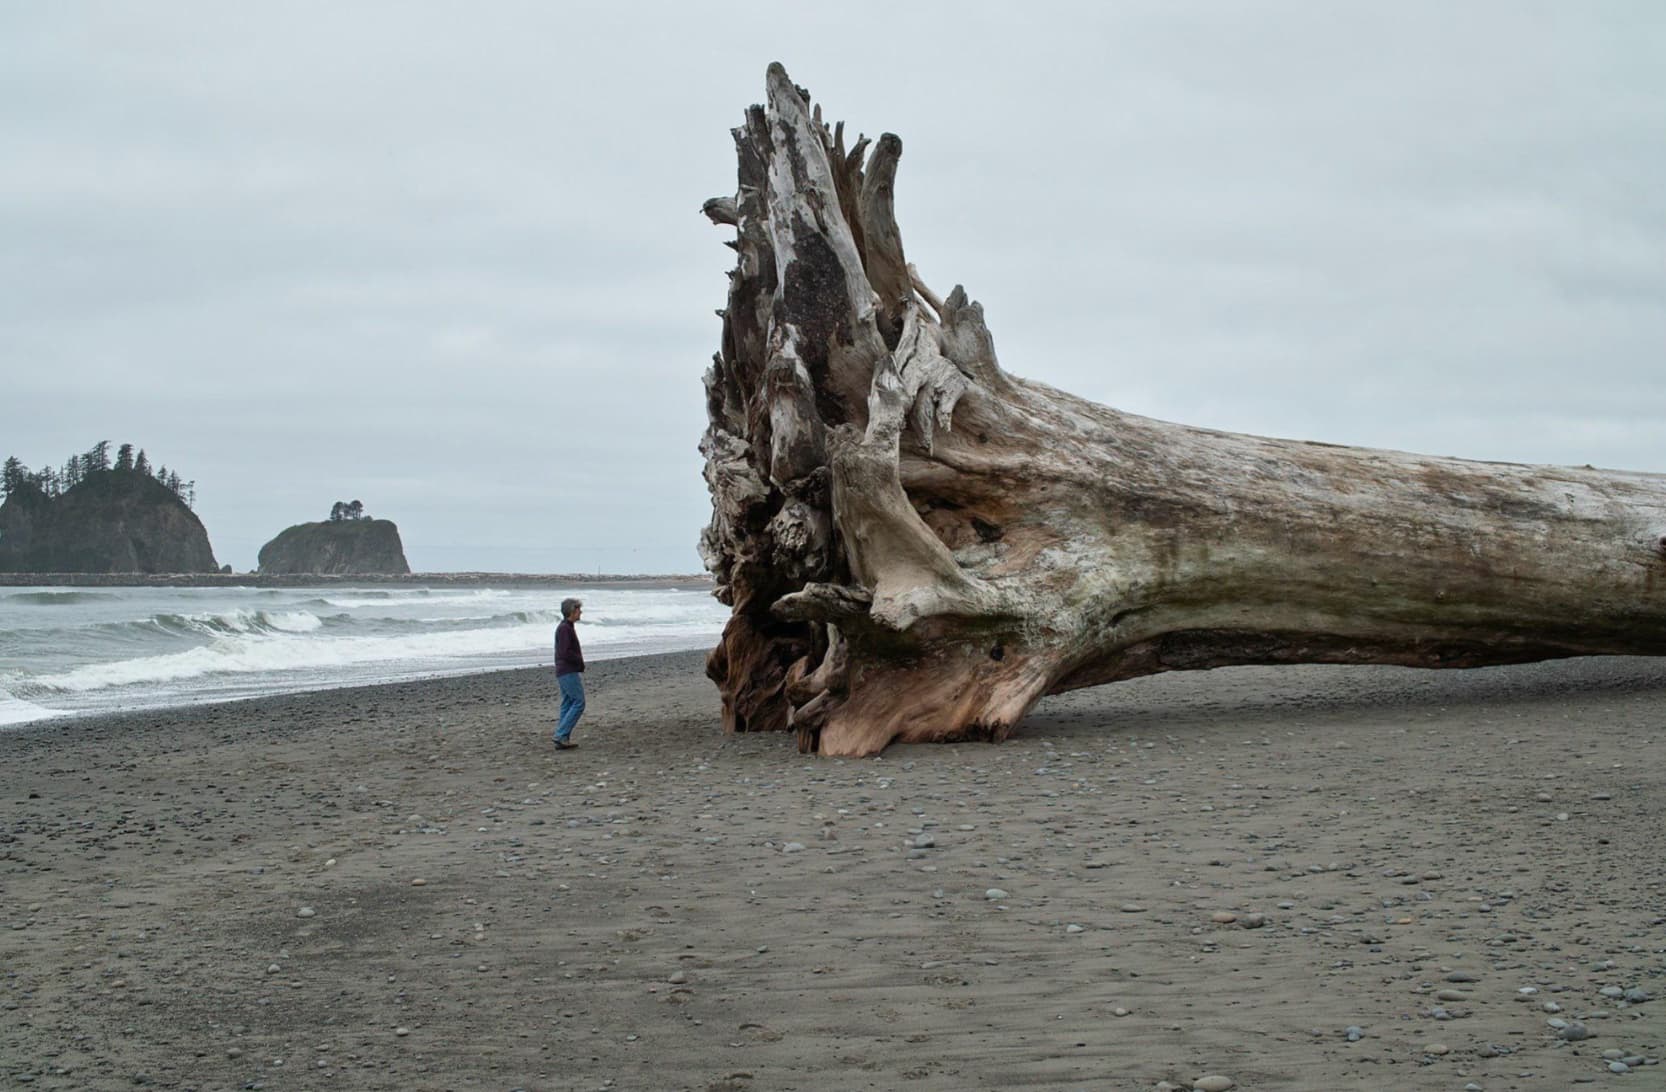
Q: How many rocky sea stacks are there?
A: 2